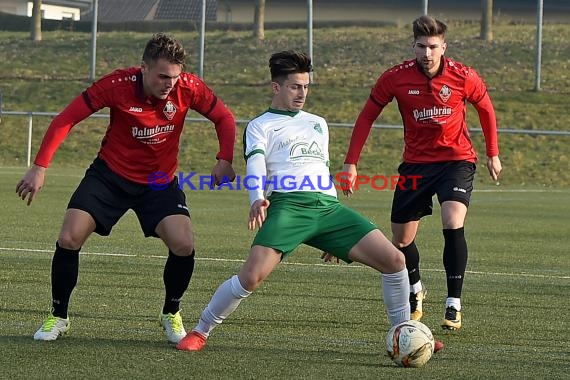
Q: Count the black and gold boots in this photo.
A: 2